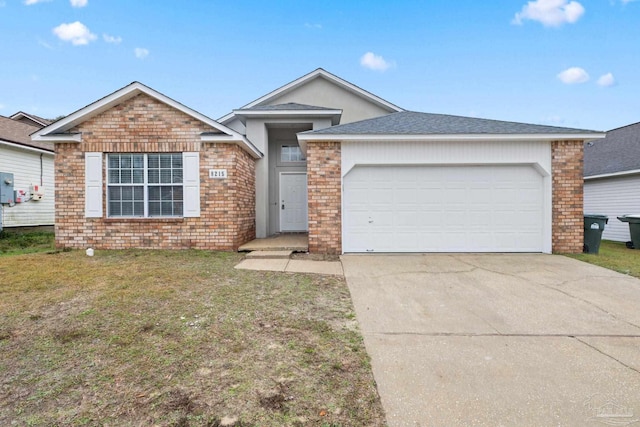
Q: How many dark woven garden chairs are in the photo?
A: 0